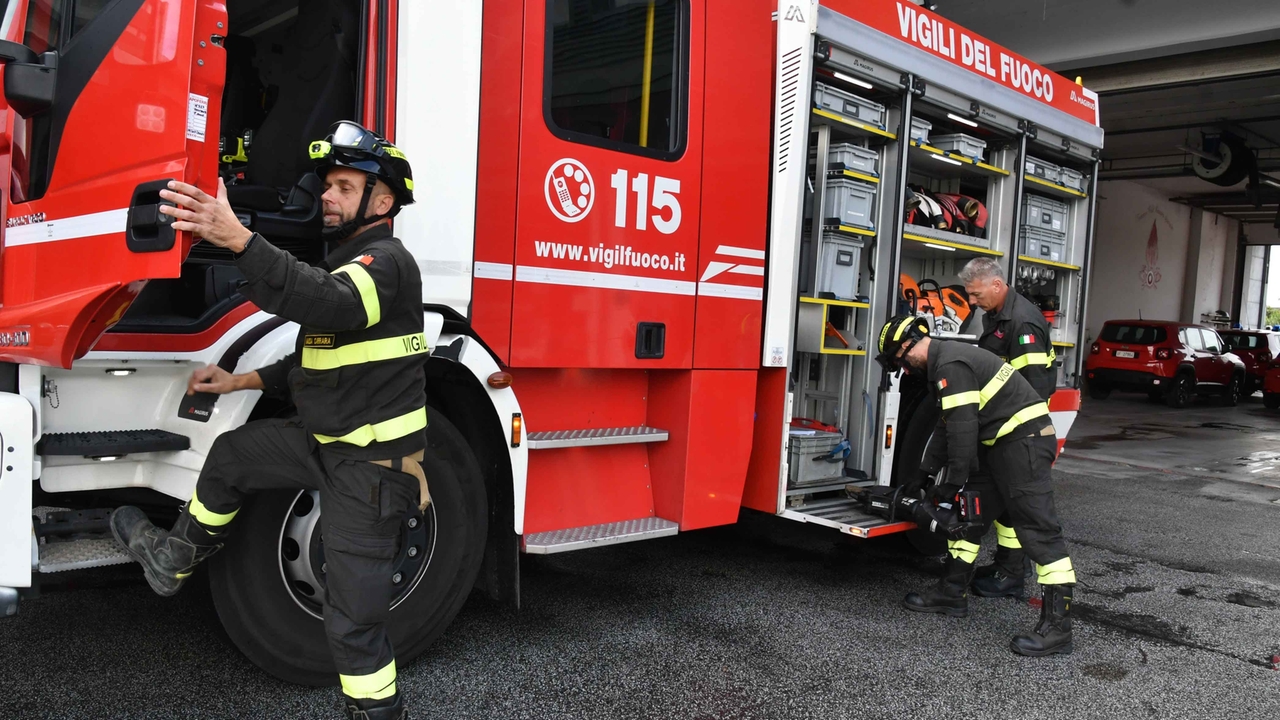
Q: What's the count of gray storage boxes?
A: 11